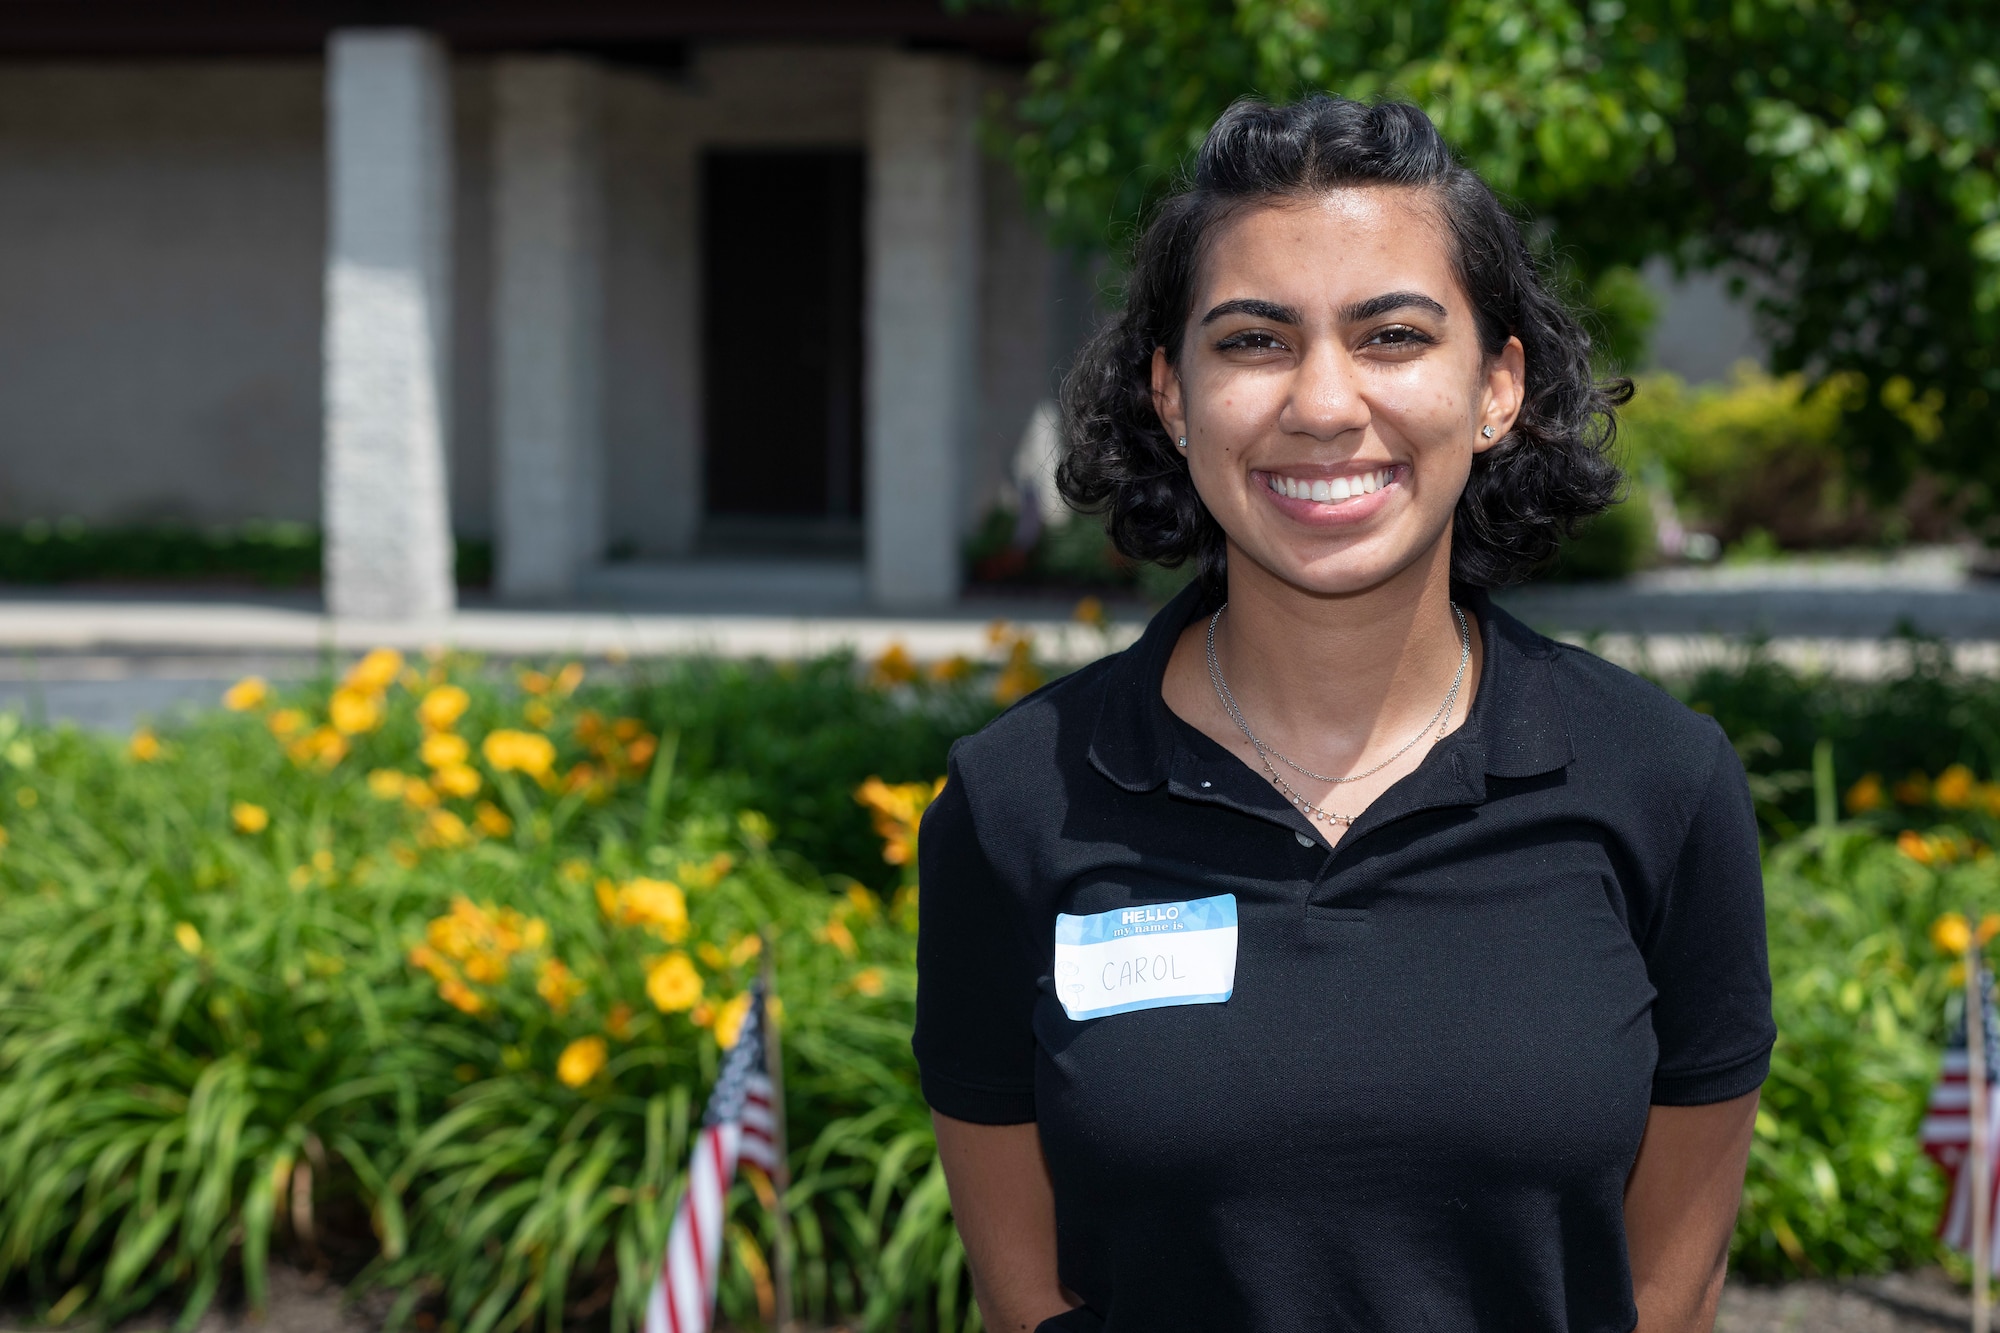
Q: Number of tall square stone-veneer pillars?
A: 3